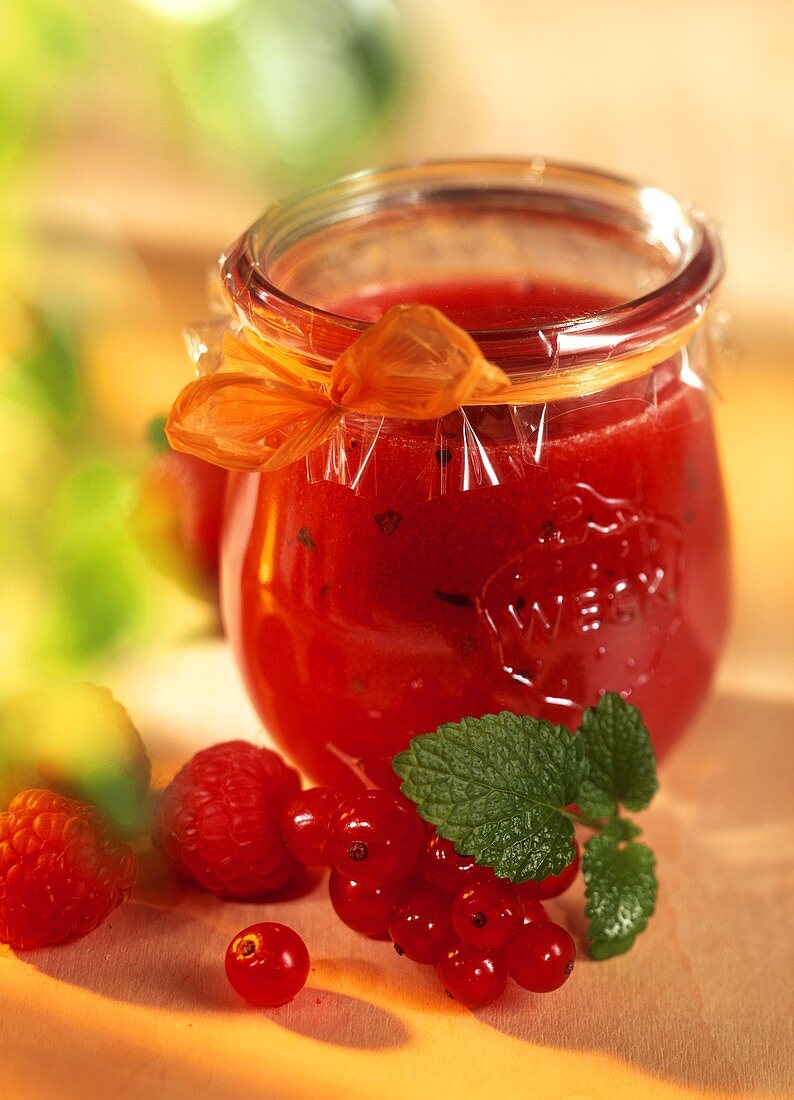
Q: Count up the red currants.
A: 11